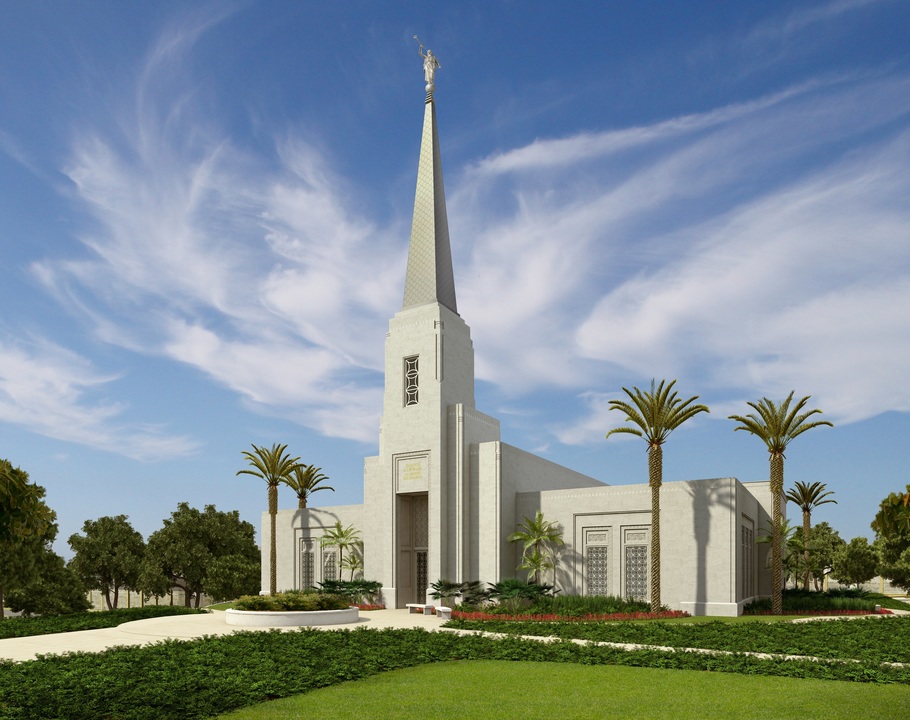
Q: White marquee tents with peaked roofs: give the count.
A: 0